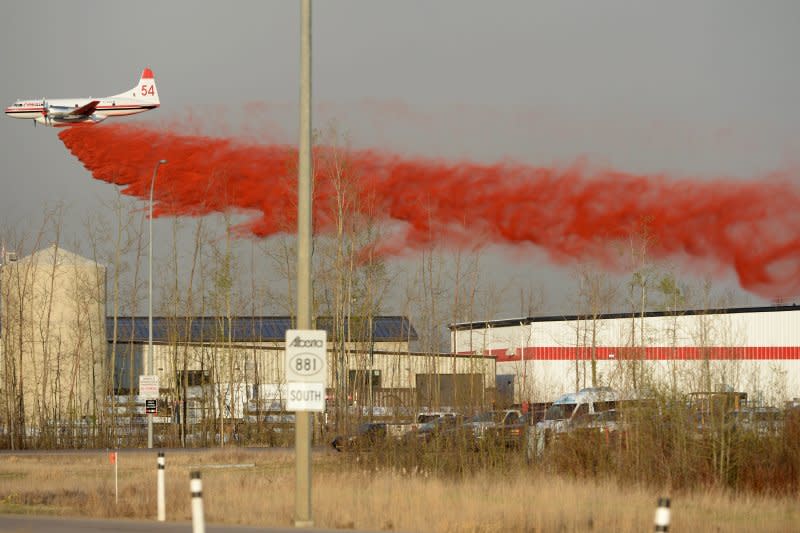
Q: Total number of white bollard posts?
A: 3